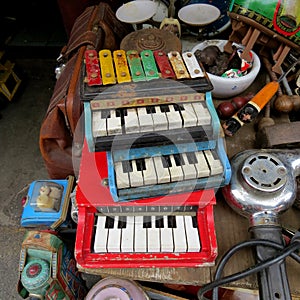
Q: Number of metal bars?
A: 8